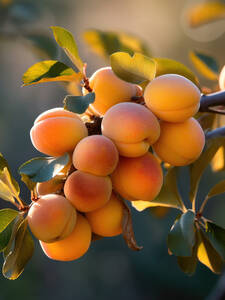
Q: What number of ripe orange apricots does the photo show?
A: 11